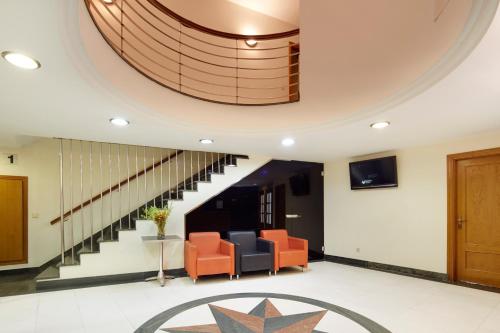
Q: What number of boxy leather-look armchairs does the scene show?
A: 3